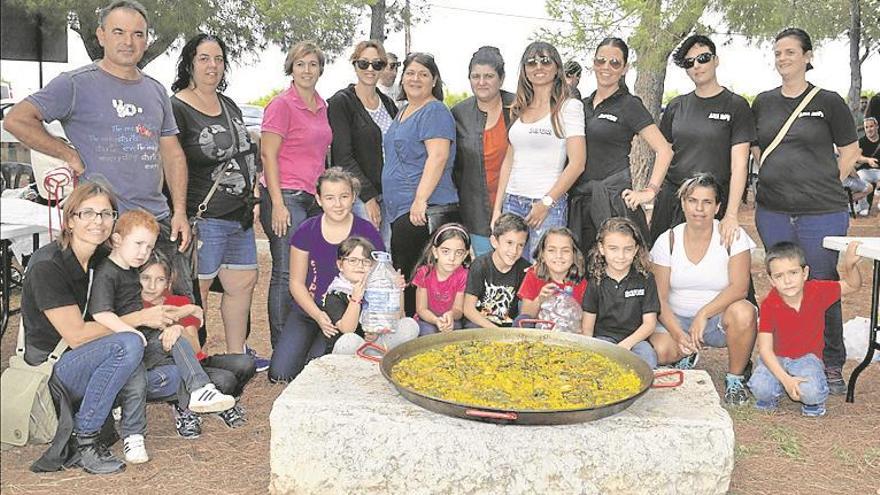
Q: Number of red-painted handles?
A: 4